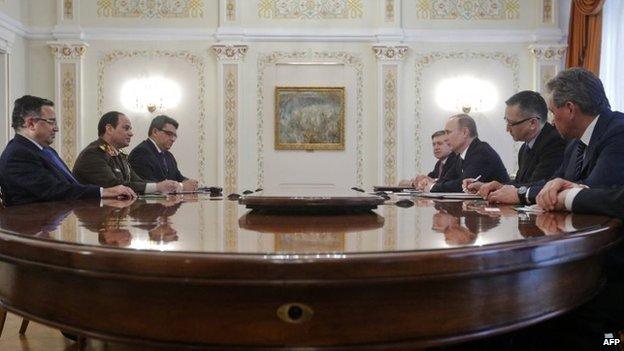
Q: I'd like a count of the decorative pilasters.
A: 4